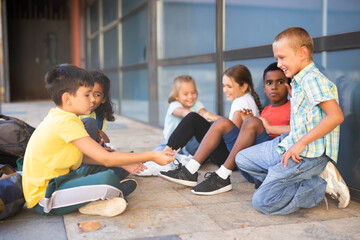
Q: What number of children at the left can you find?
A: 2